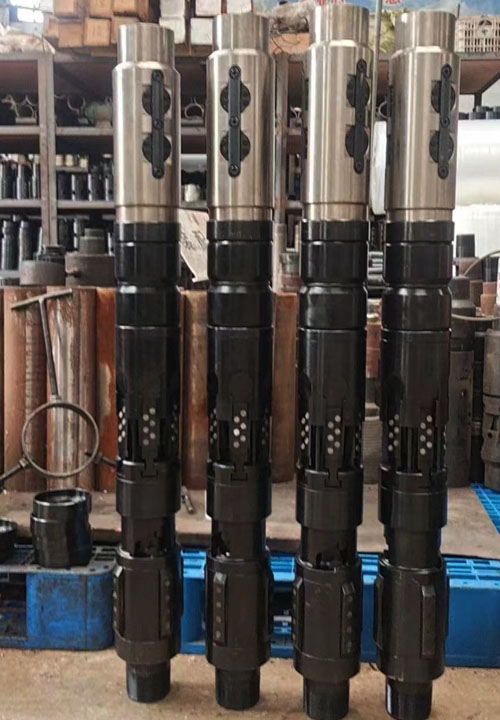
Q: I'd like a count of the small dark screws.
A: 12